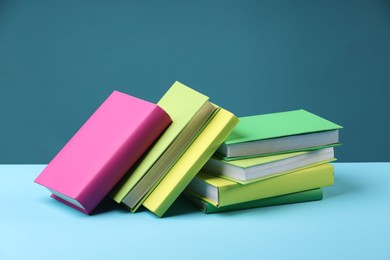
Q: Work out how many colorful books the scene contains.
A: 7